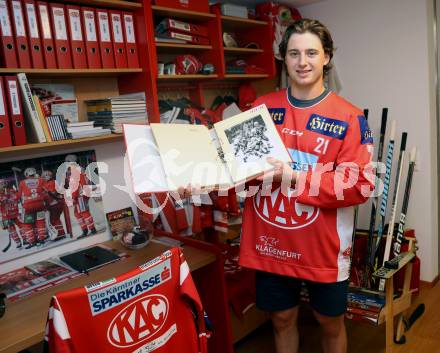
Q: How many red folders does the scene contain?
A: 14